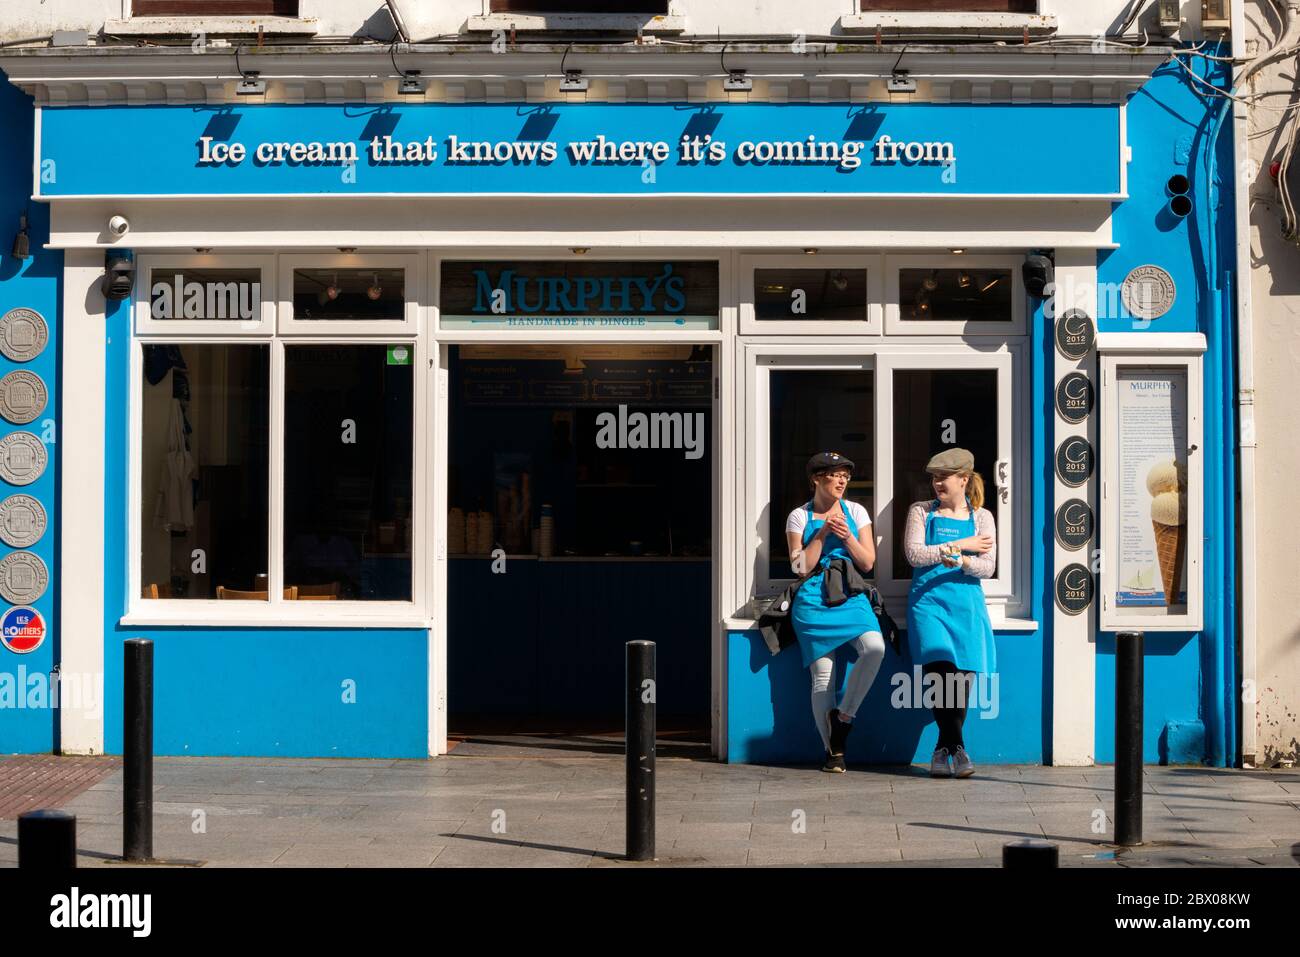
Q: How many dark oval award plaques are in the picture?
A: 5